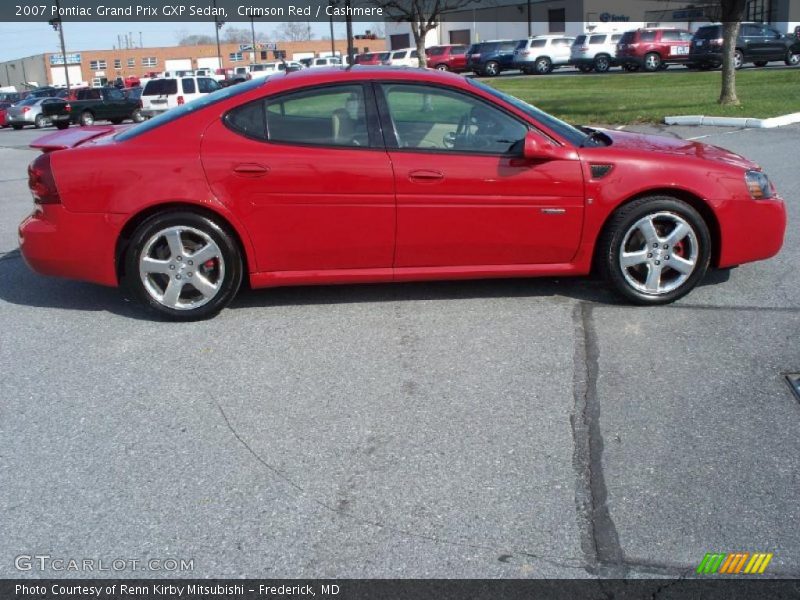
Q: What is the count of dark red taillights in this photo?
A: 1